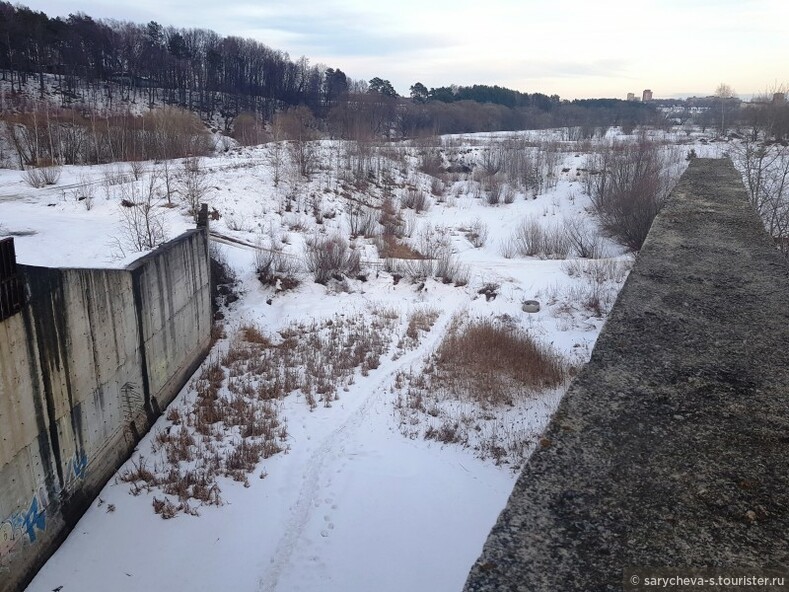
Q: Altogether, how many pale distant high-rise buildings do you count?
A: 2